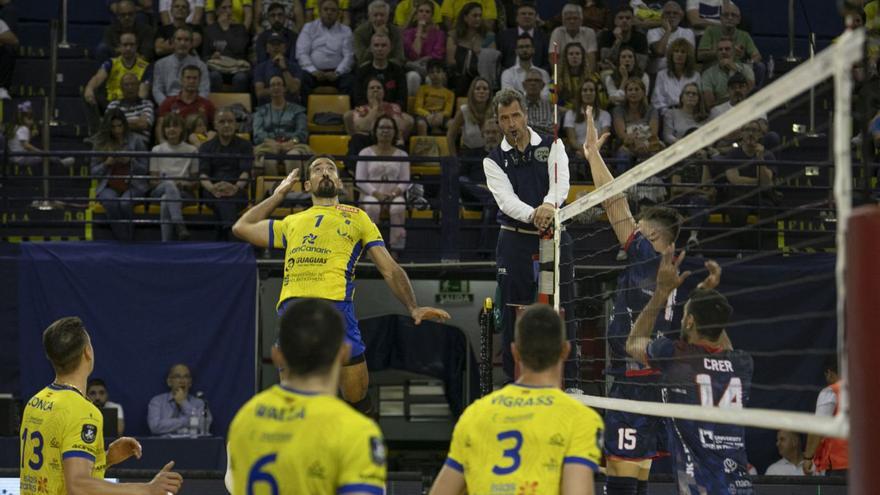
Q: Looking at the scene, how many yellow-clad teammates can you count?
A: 4